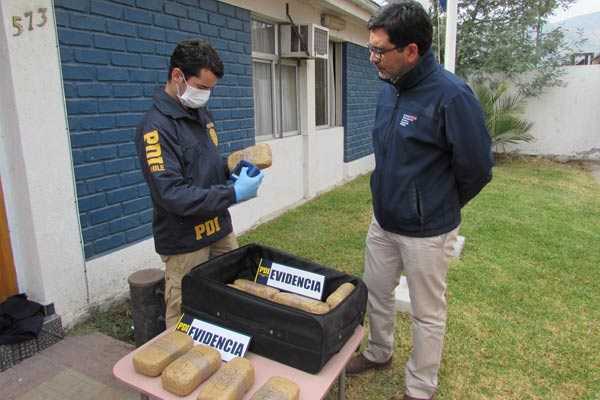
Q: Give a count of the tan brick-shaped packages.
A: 8